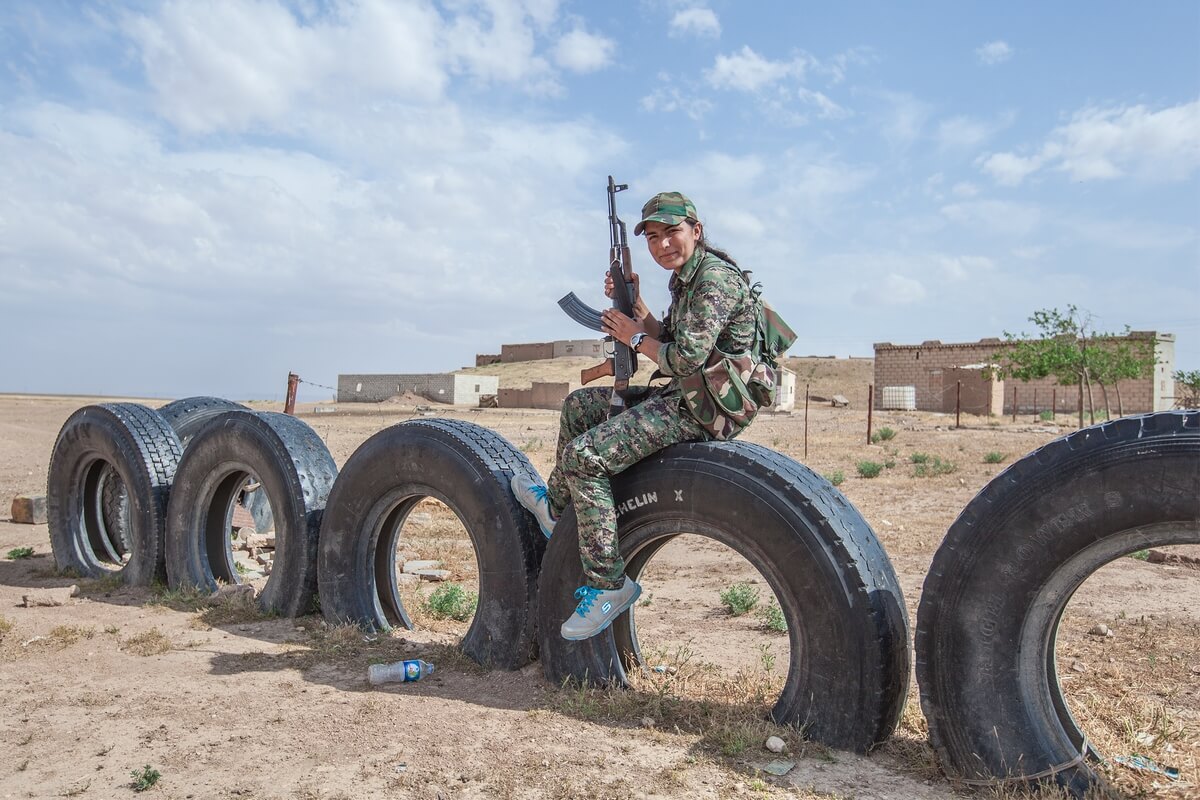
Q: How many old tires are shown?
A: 6